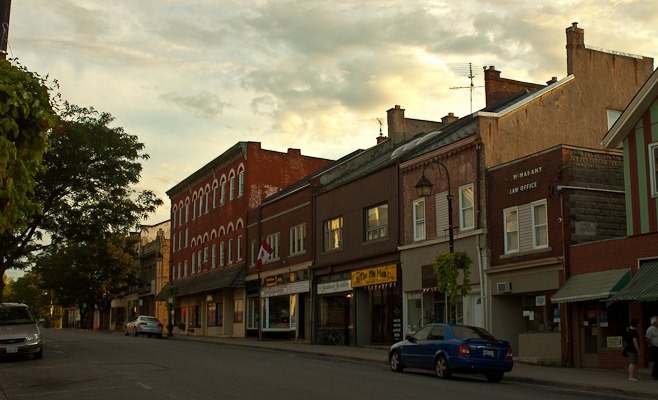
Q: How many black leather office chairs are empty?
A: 0